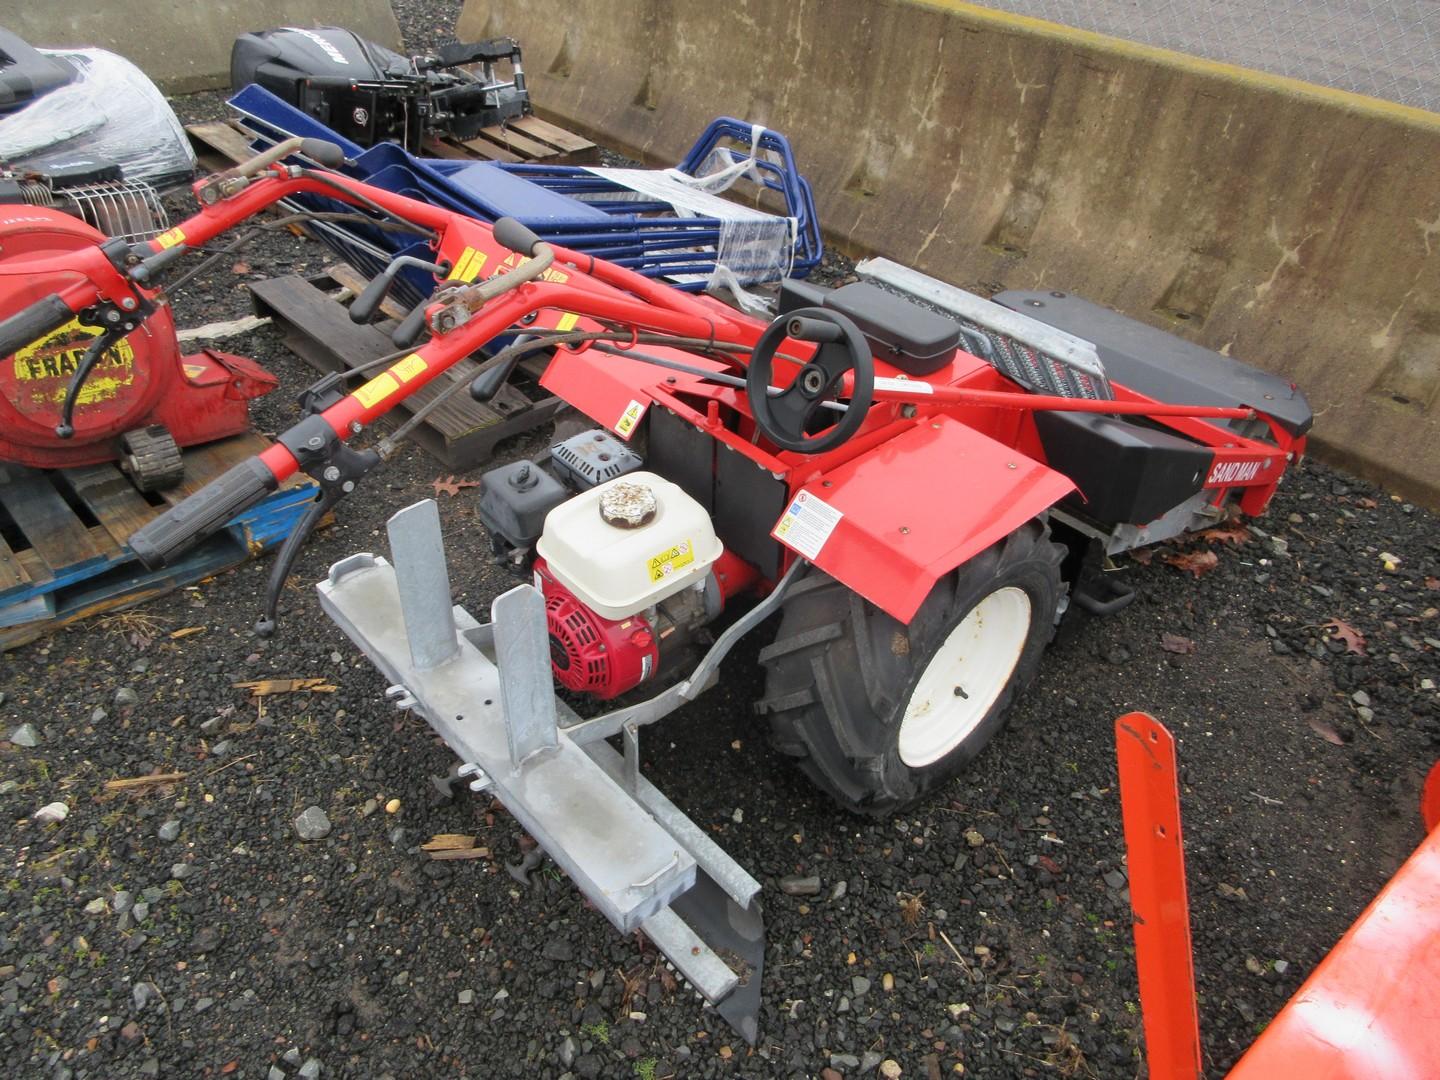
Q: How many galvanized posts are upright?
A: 2